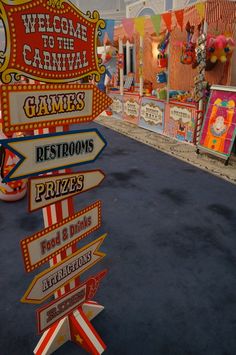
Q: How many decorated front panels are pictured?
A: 4